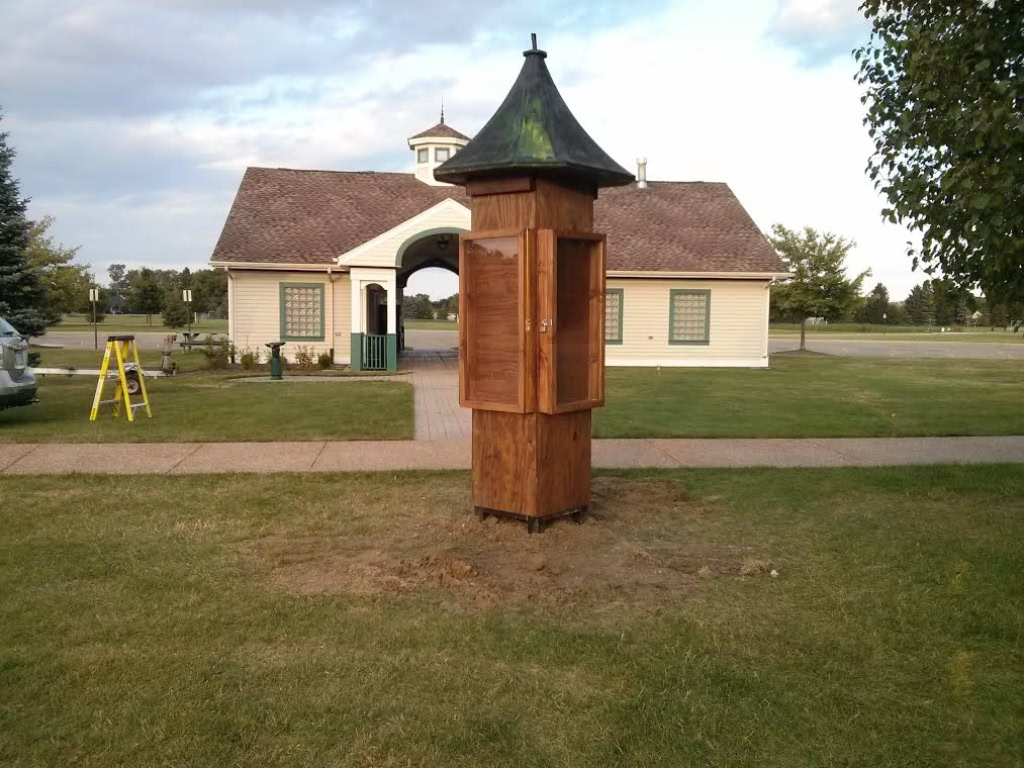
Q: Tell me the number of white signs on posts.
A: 2